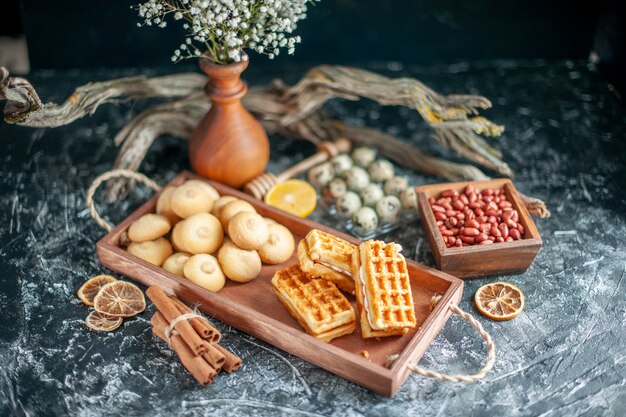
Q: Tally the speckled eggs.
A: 12